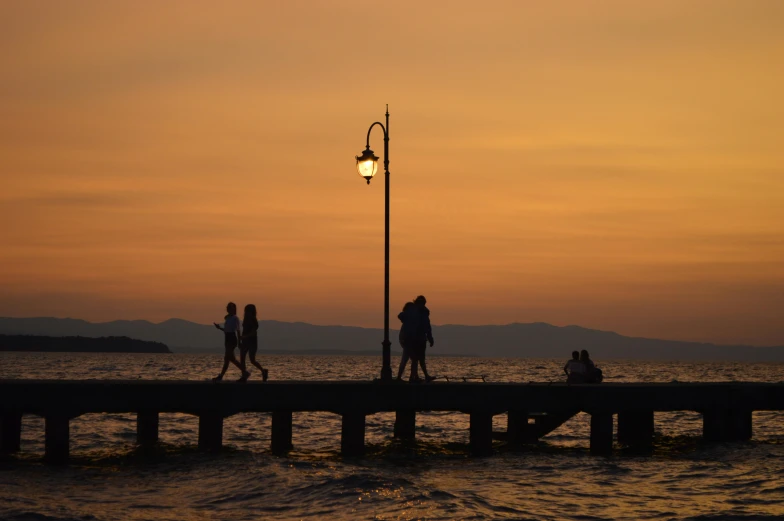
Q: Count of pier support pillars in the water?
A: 12